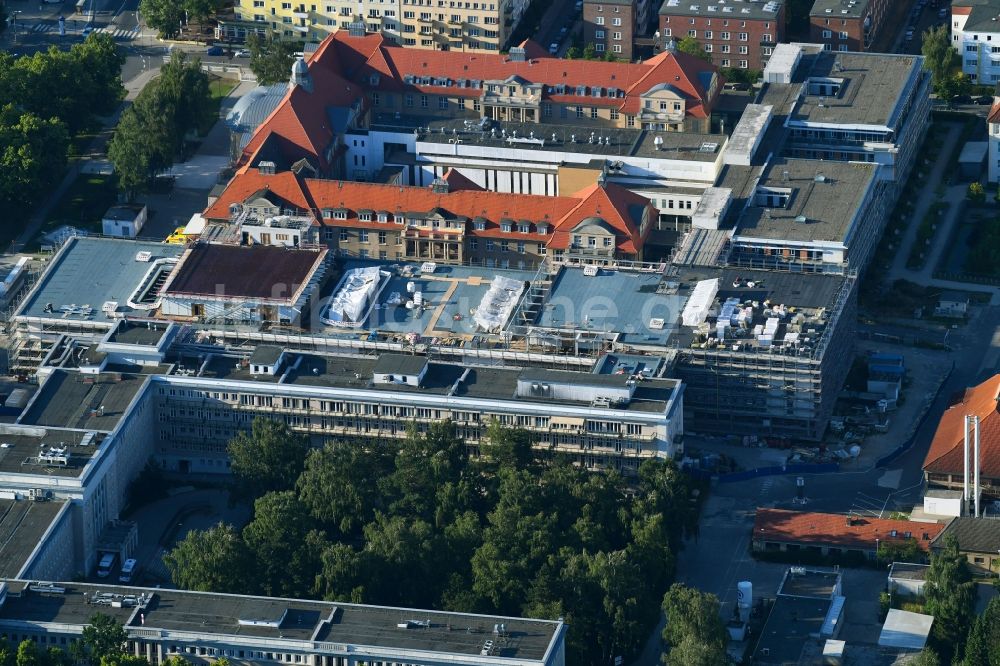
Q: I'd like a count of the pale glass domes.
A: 1